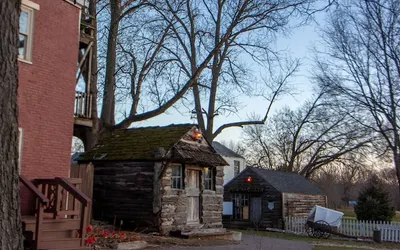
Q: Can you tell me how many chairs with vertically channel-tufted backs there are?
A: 0